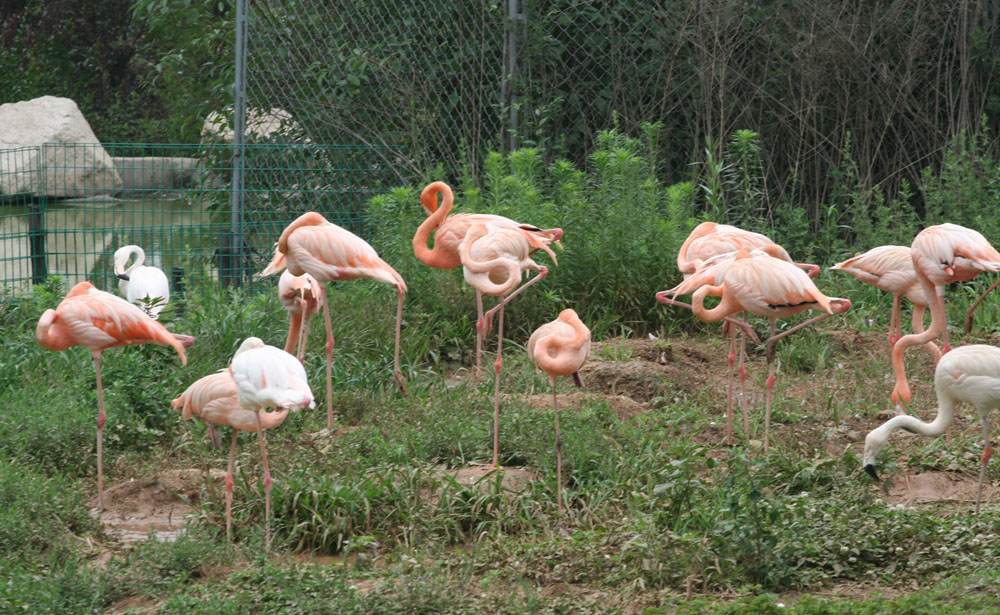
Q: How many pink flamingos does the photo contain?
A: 12